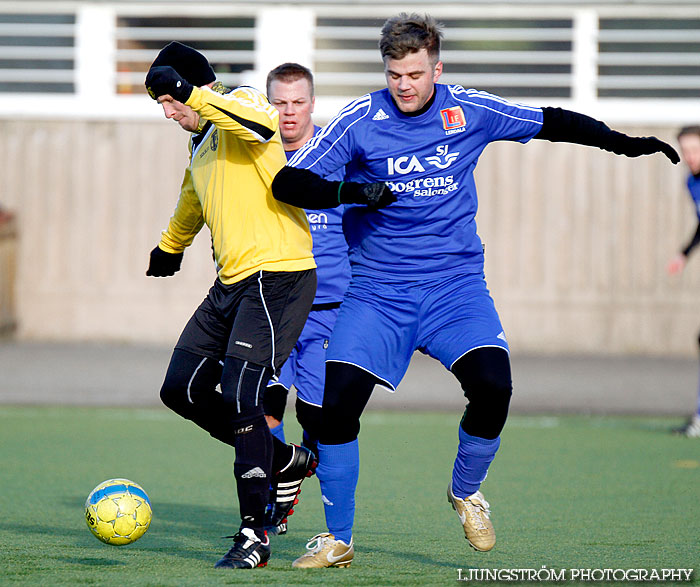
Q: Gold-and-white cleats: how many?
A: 2